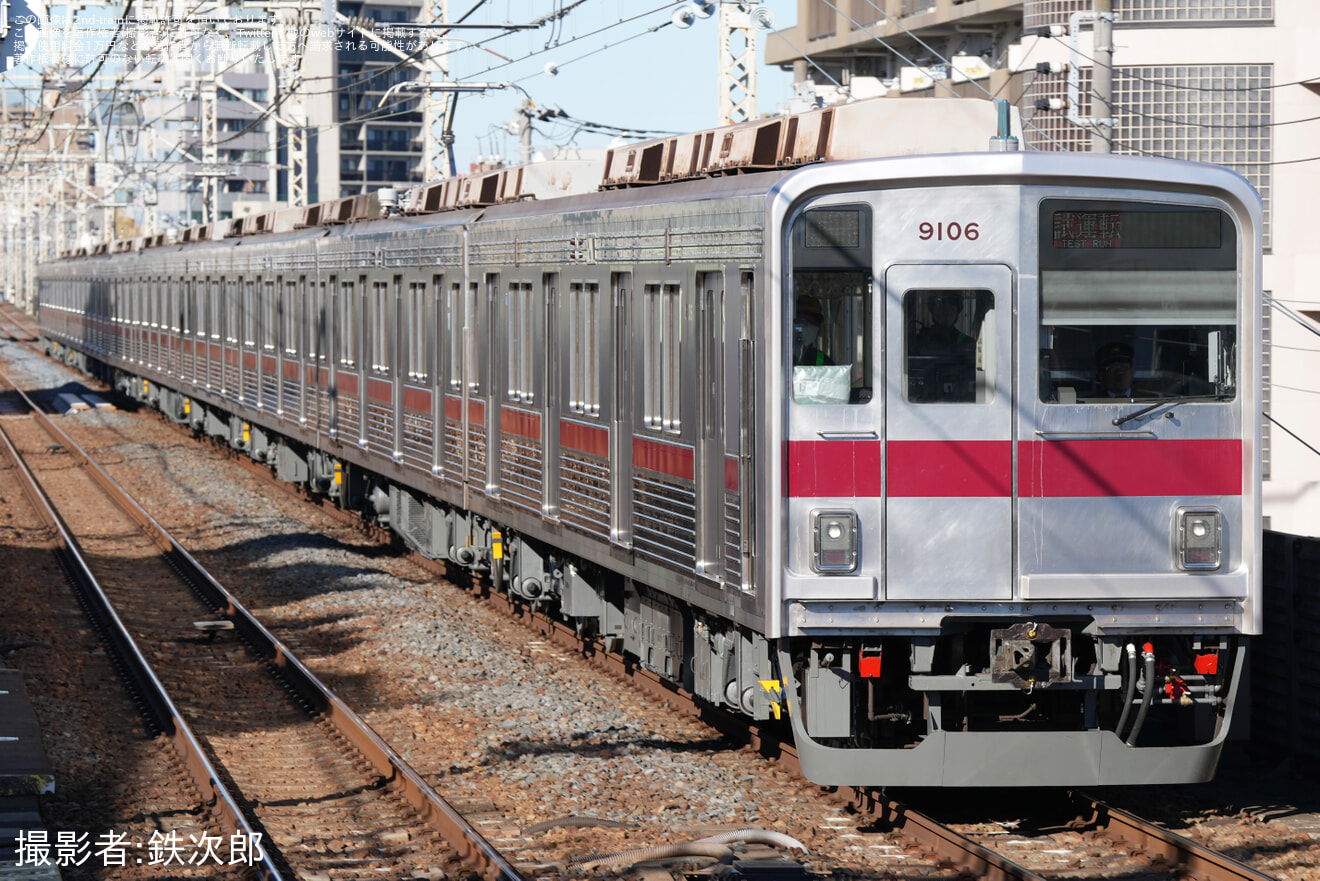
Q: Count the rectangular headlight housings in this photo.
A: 2